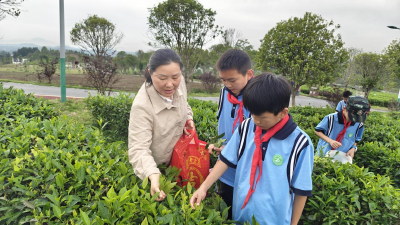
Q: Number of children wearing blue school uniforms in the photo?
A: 4